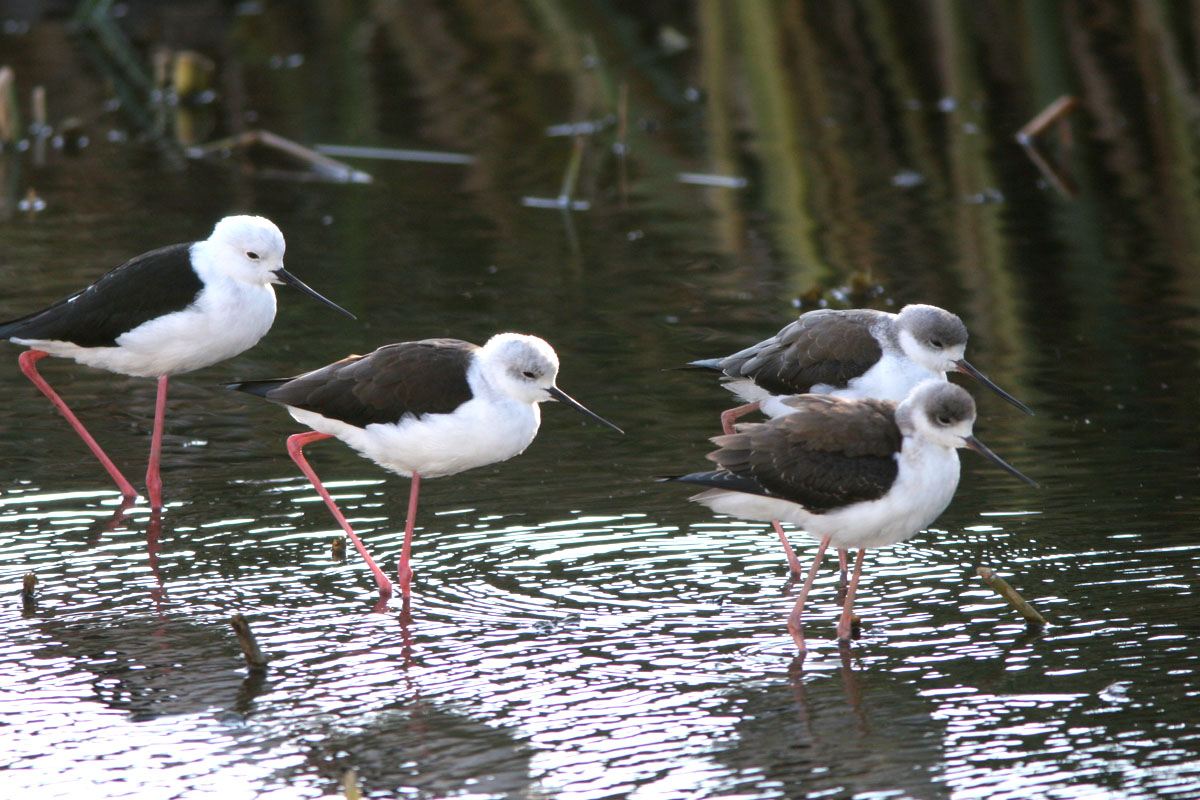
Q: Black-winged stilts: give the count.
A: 4